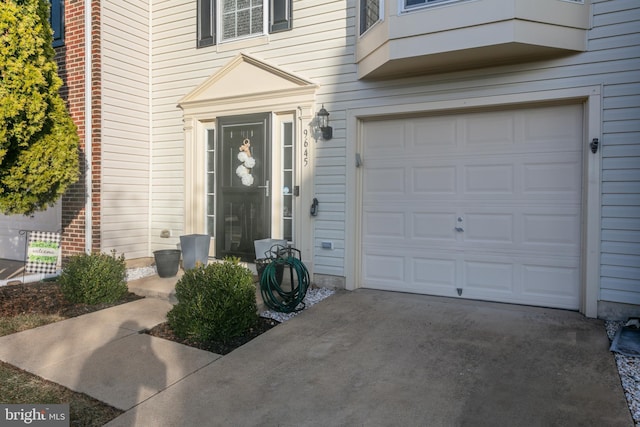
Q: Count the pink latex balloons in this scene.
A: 0